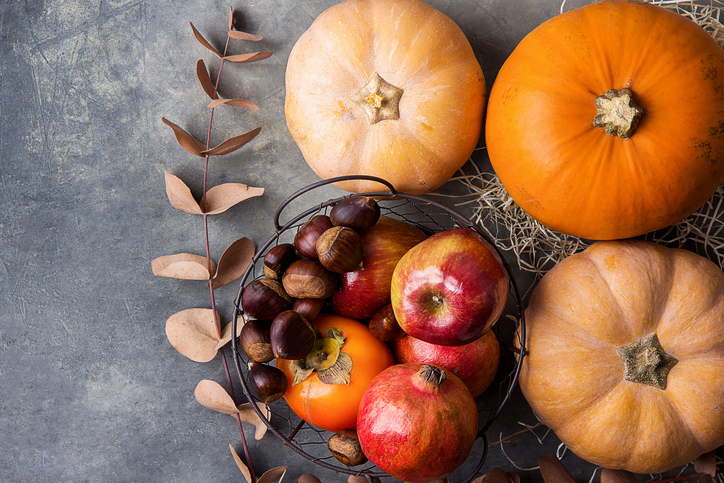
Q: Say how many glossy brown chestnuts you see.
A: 12